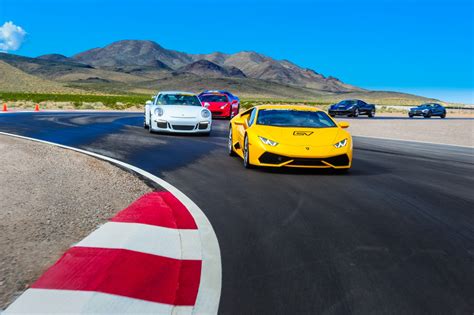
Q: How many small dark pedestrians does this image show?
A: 0